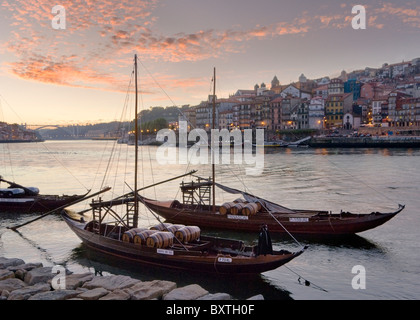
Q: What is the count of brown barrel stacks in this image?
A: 2